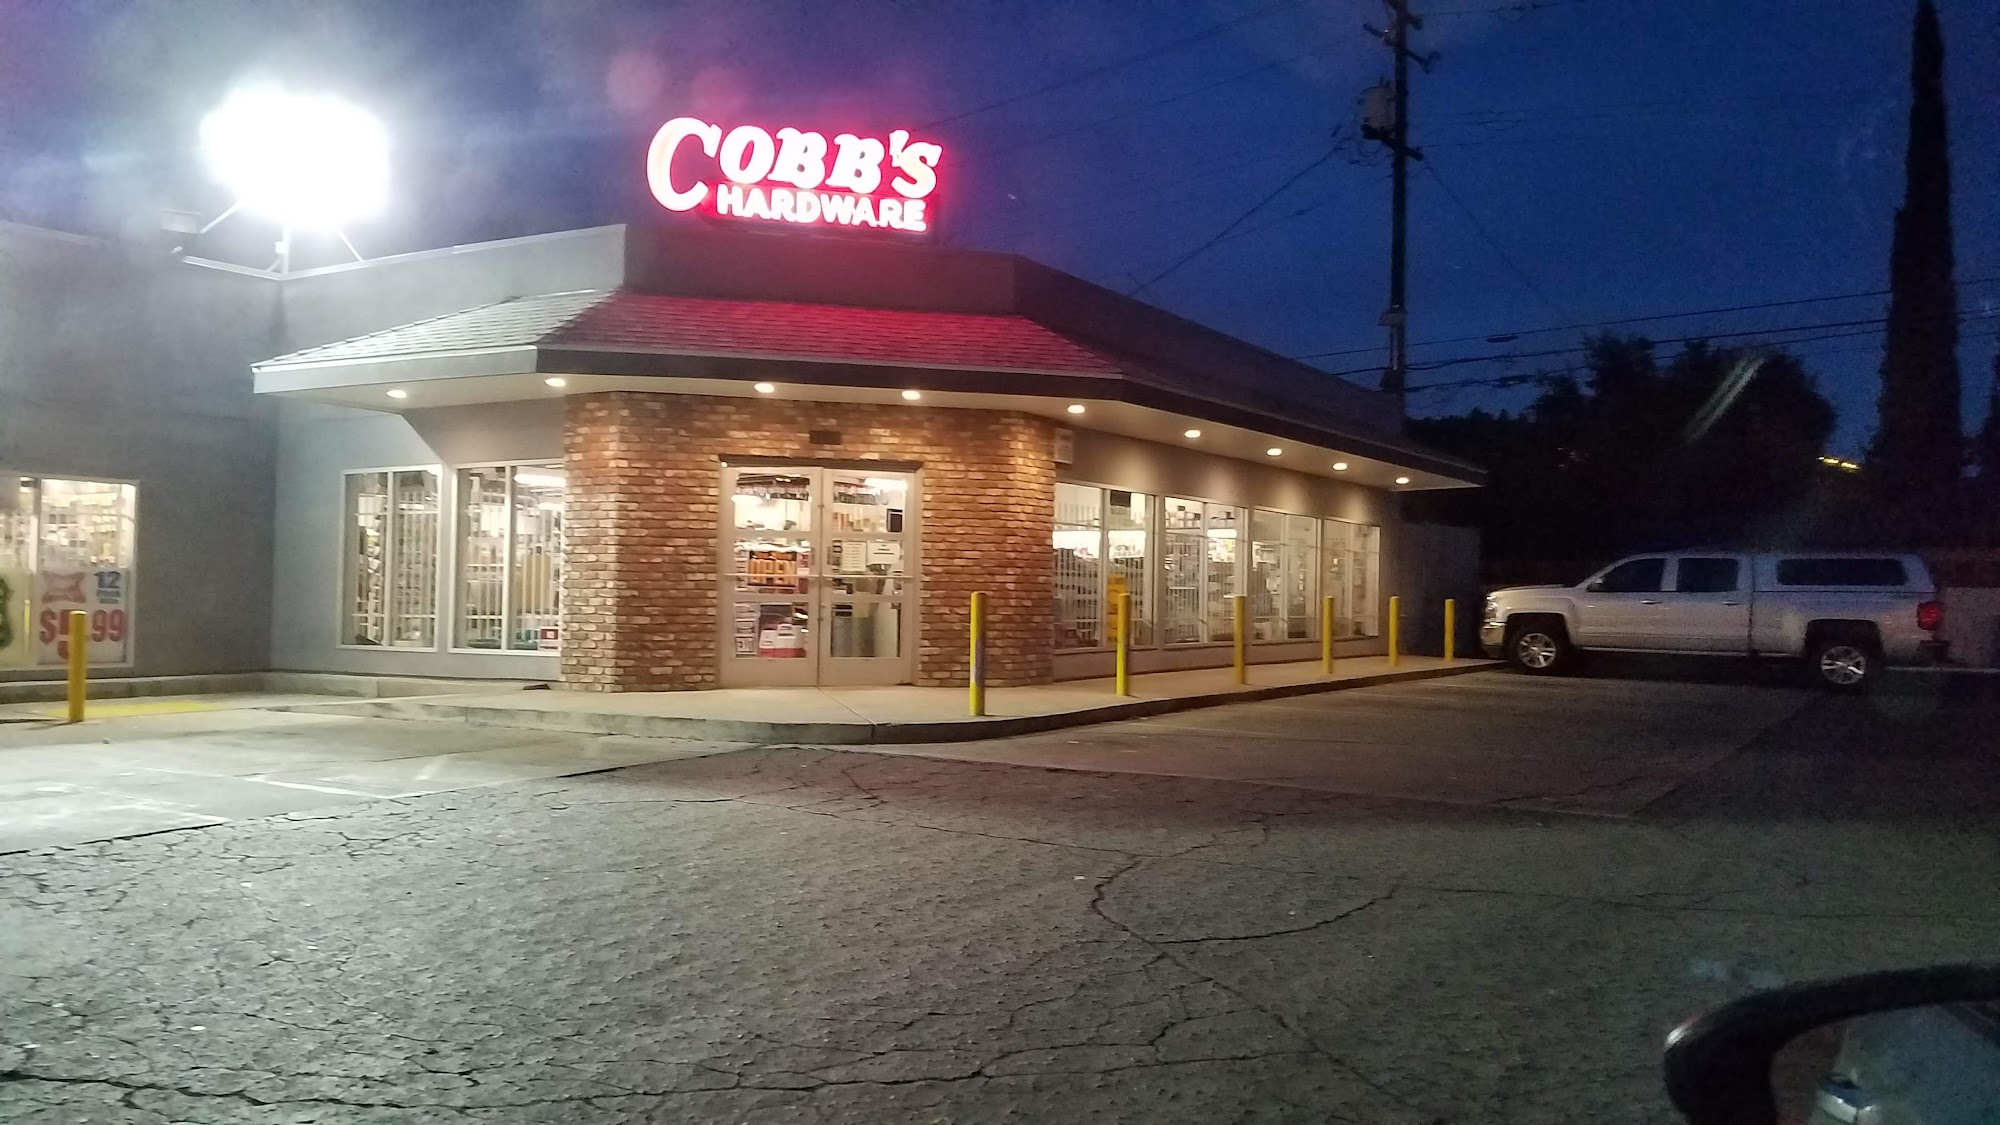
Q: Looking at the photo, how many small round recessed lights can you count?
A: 9